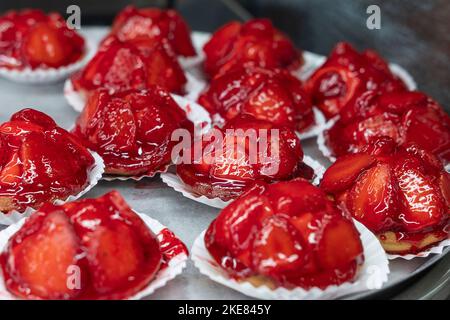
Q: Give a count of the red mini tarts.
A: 13